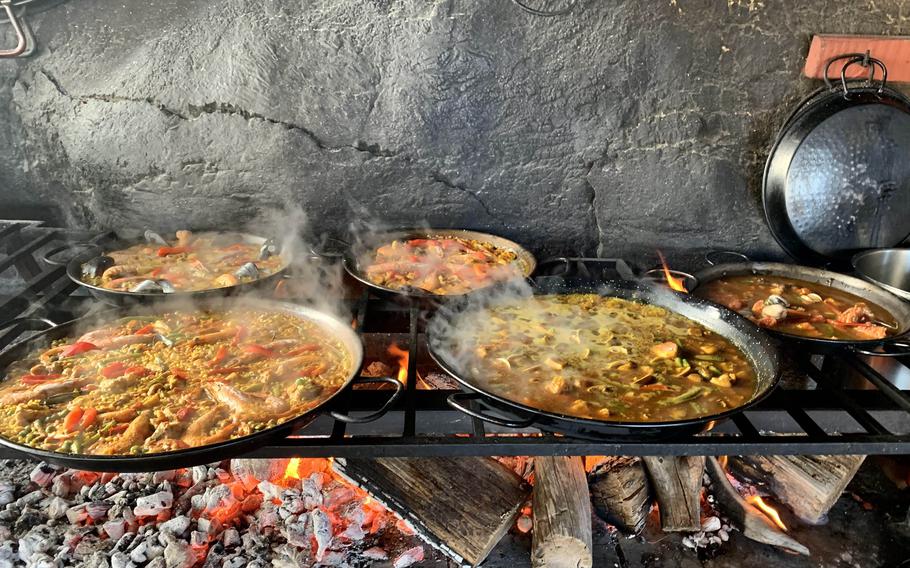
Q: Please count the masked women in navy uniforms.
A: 0